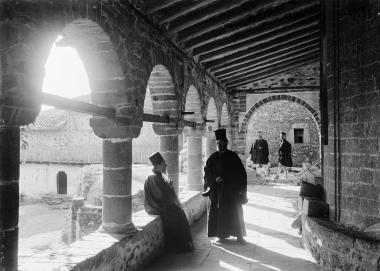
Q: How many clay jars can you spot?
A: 0